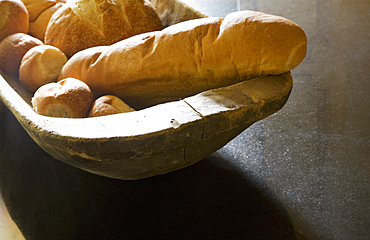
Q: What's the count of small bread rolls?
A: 5